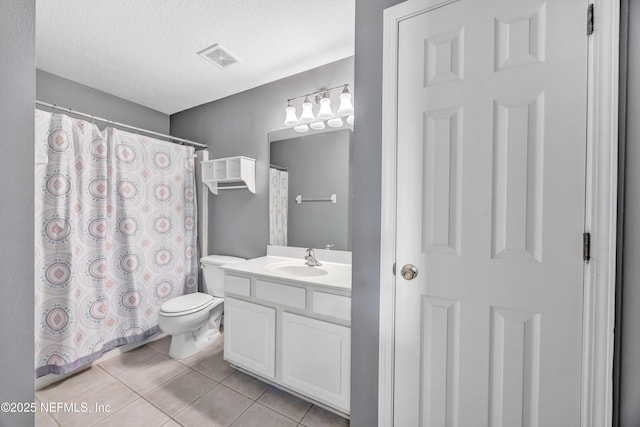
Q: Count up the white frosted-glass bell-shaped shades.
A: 4